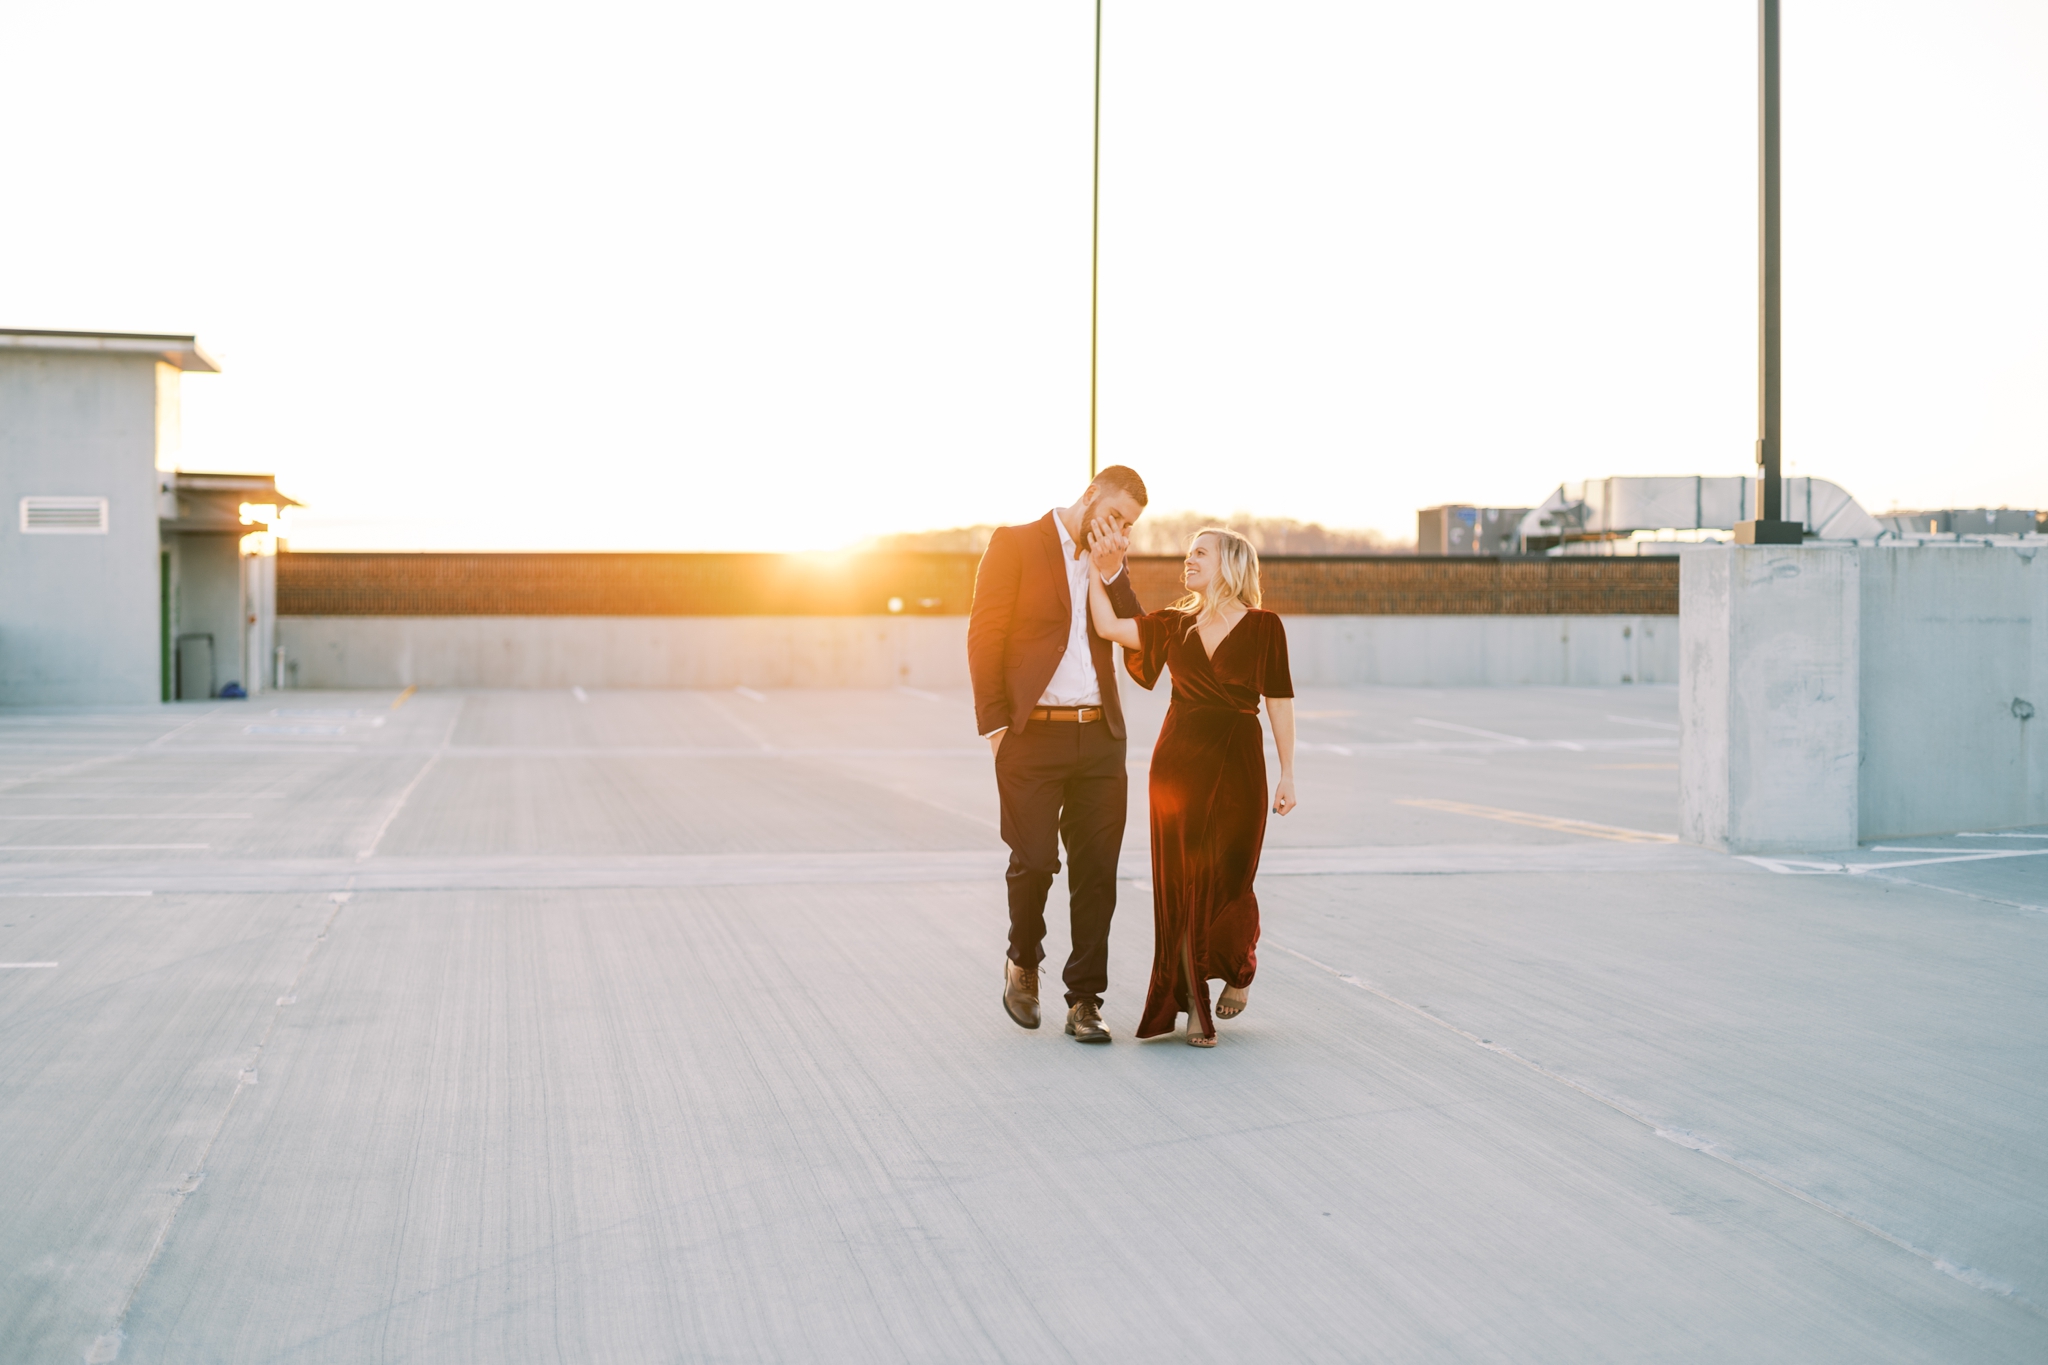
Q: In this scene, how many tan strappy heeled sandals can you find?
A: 2